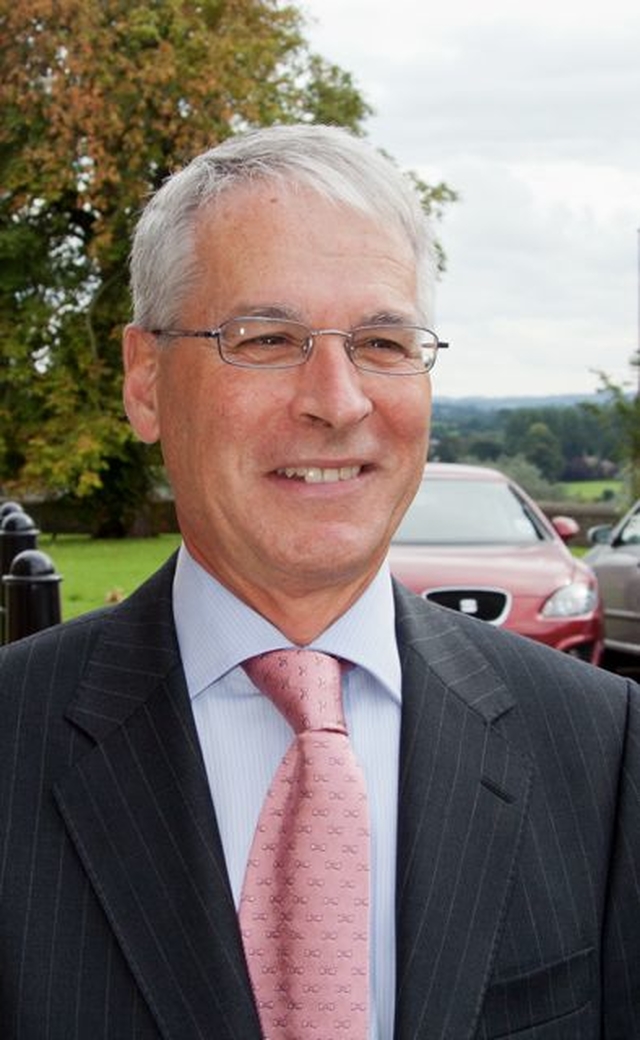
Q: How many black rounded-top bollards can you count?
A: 3